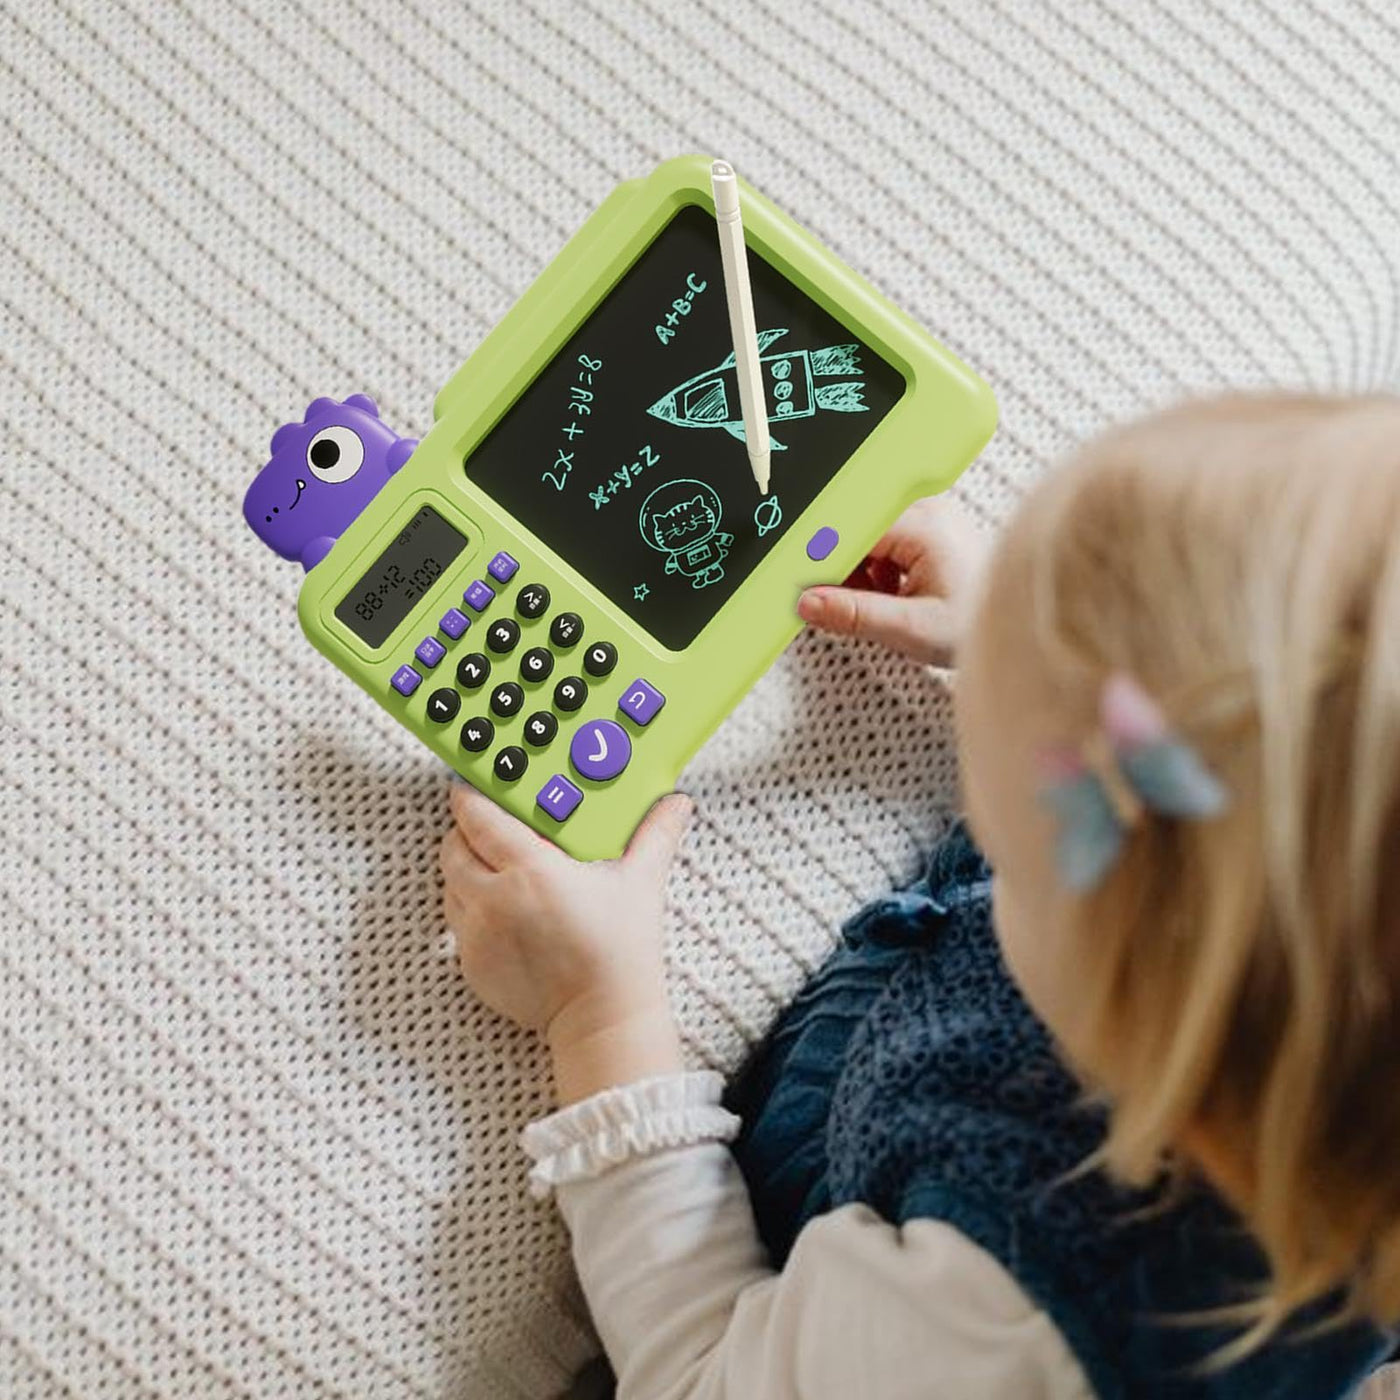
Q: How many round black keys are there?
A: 12